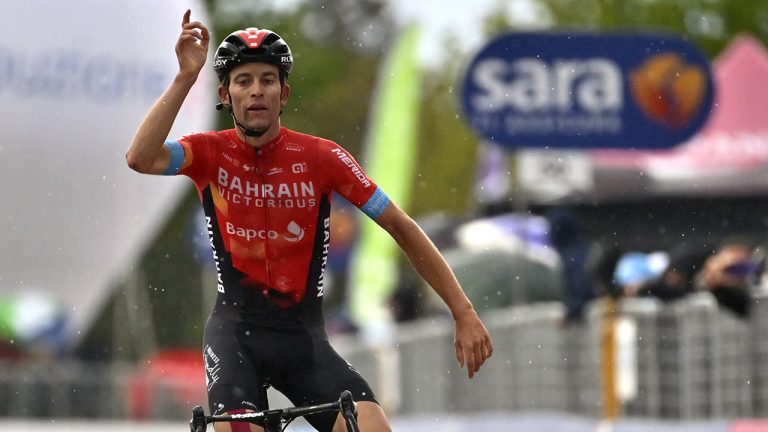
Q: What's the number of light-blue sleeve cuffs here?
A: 2